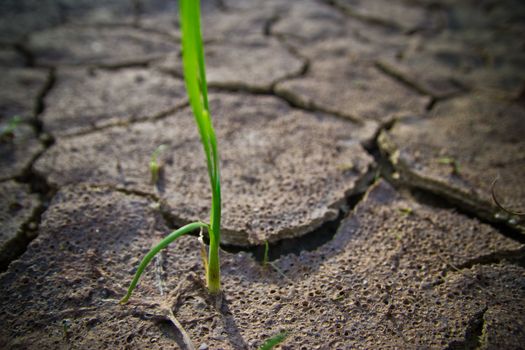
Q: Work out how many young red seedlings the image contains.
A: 0